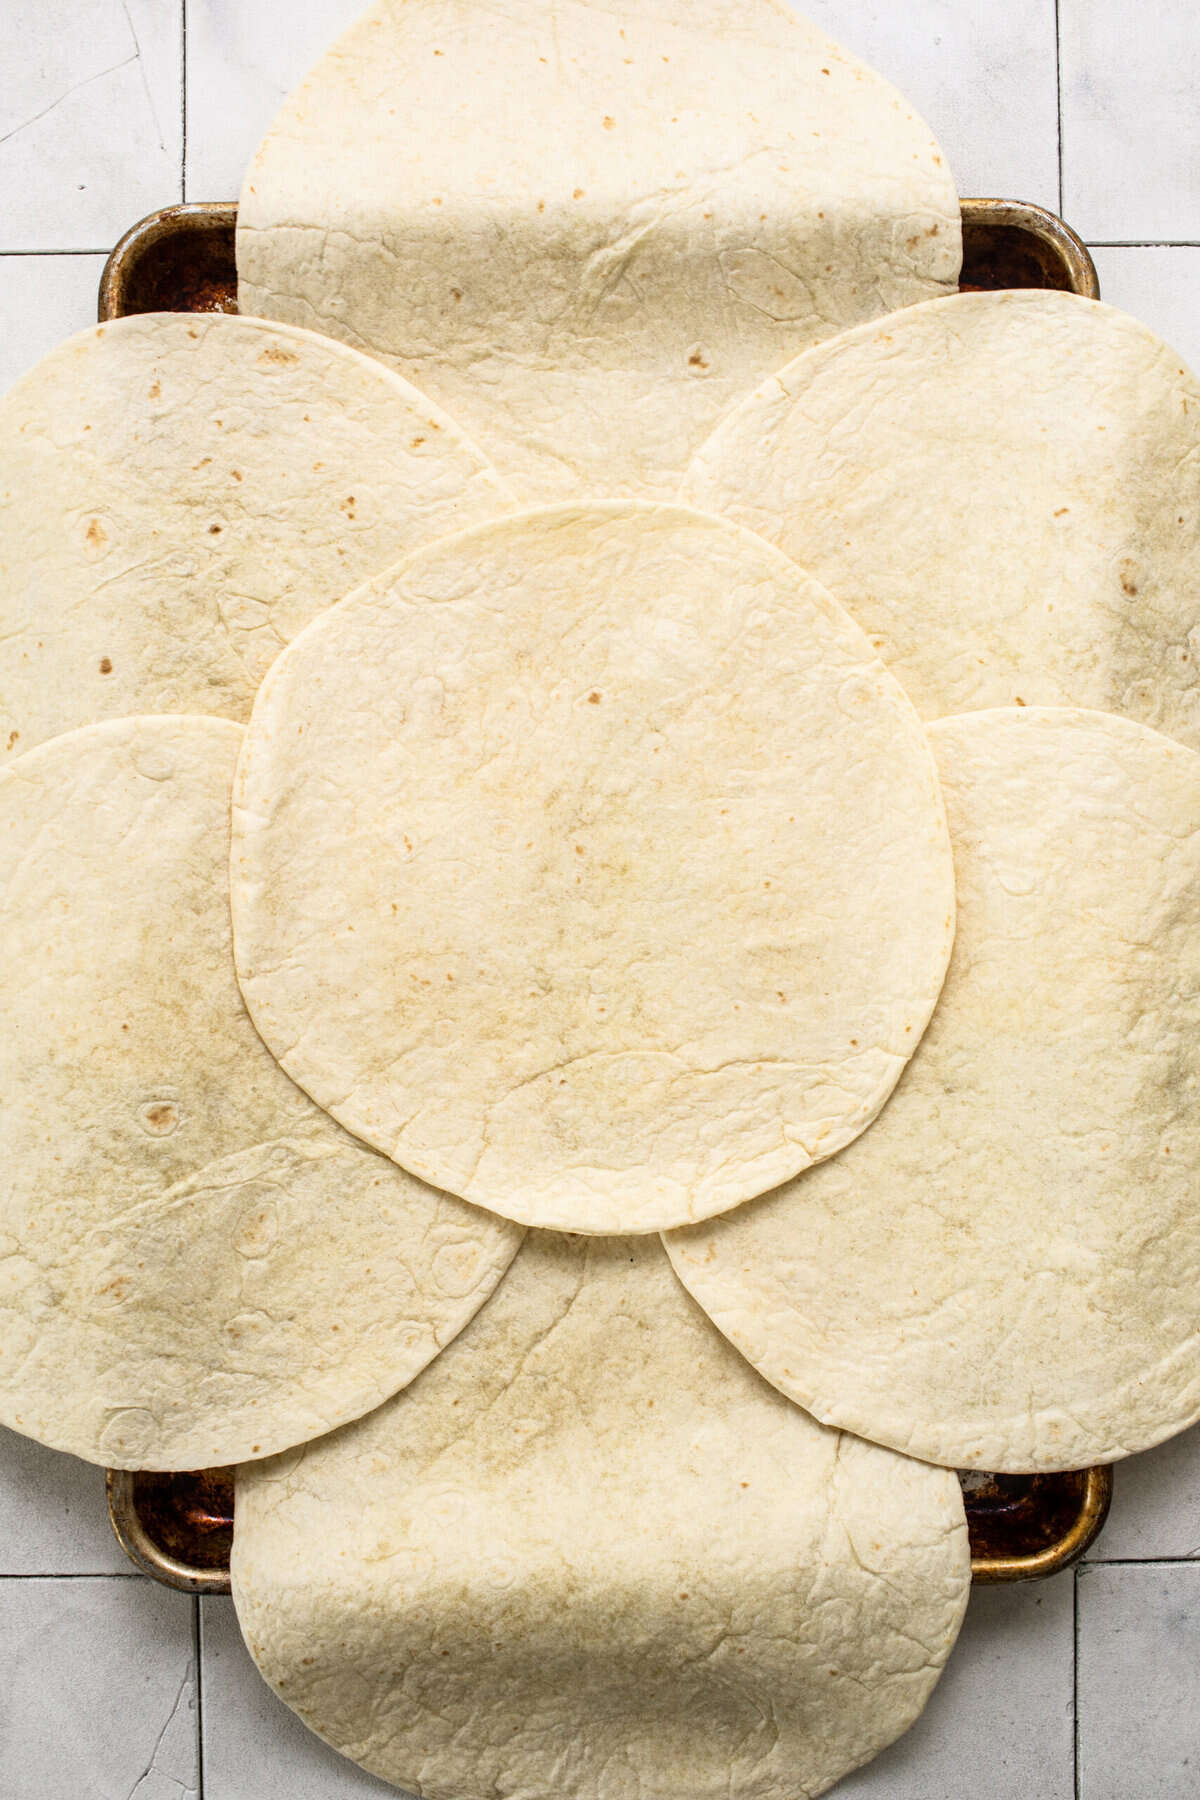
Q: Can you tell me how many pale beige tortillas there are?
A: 7